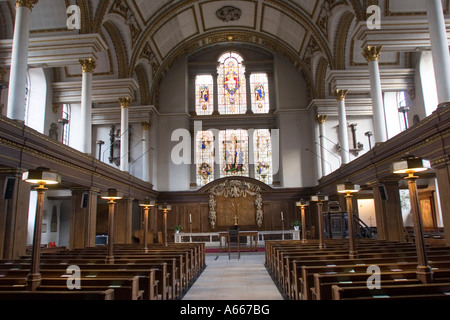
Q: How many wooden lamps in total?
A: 8